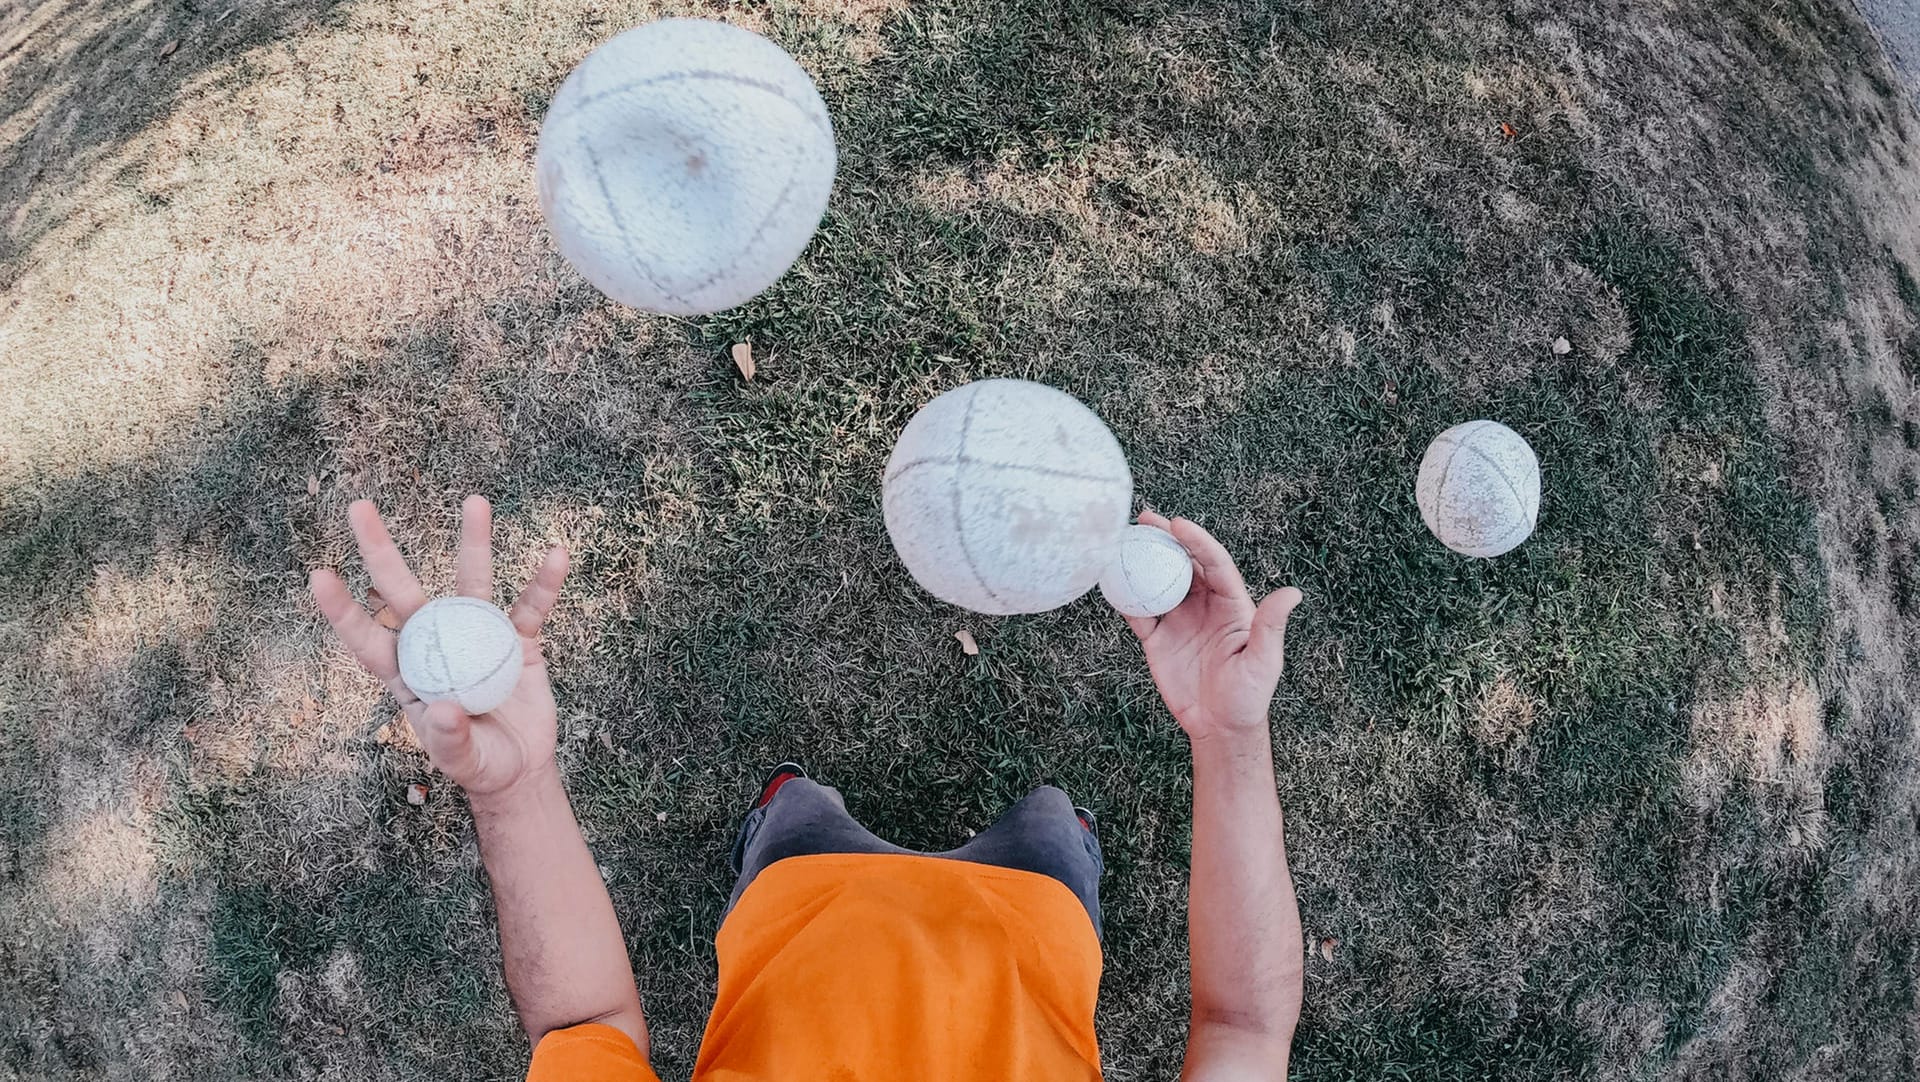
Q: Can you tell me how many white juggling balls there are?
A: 5